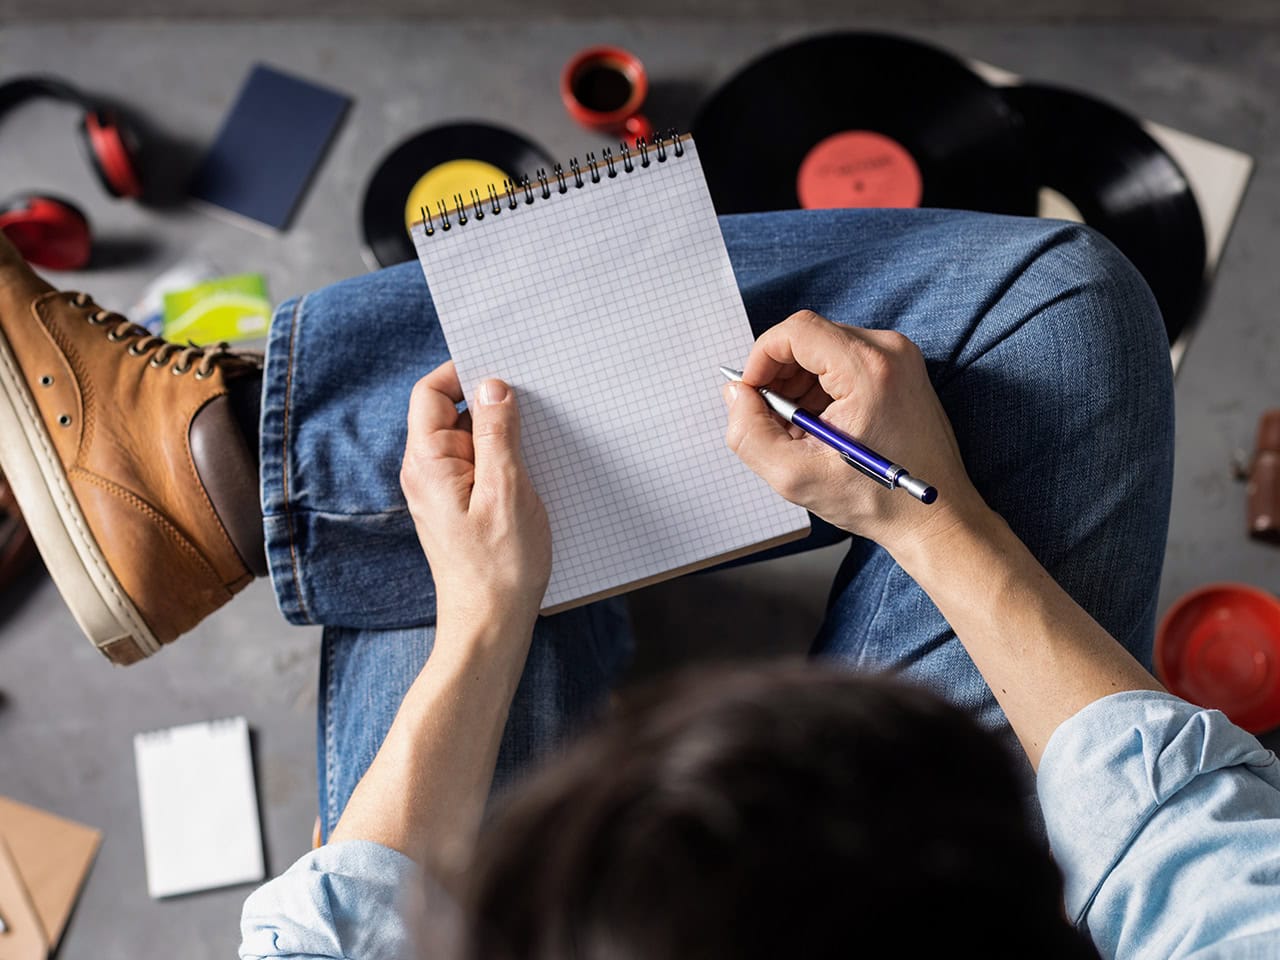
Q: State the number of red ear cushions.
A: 2